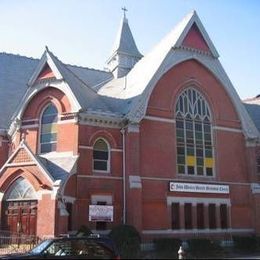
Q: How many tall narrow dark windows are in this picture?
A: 5